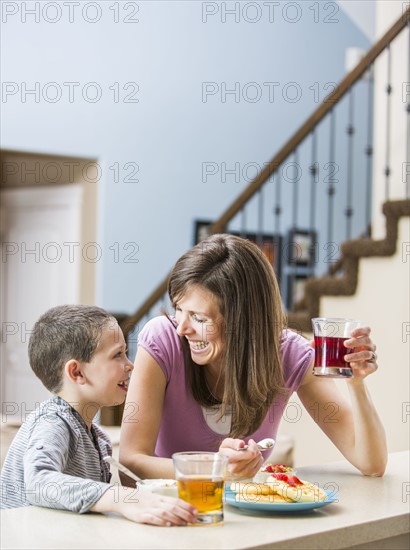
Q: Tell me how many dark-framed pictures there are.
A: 4